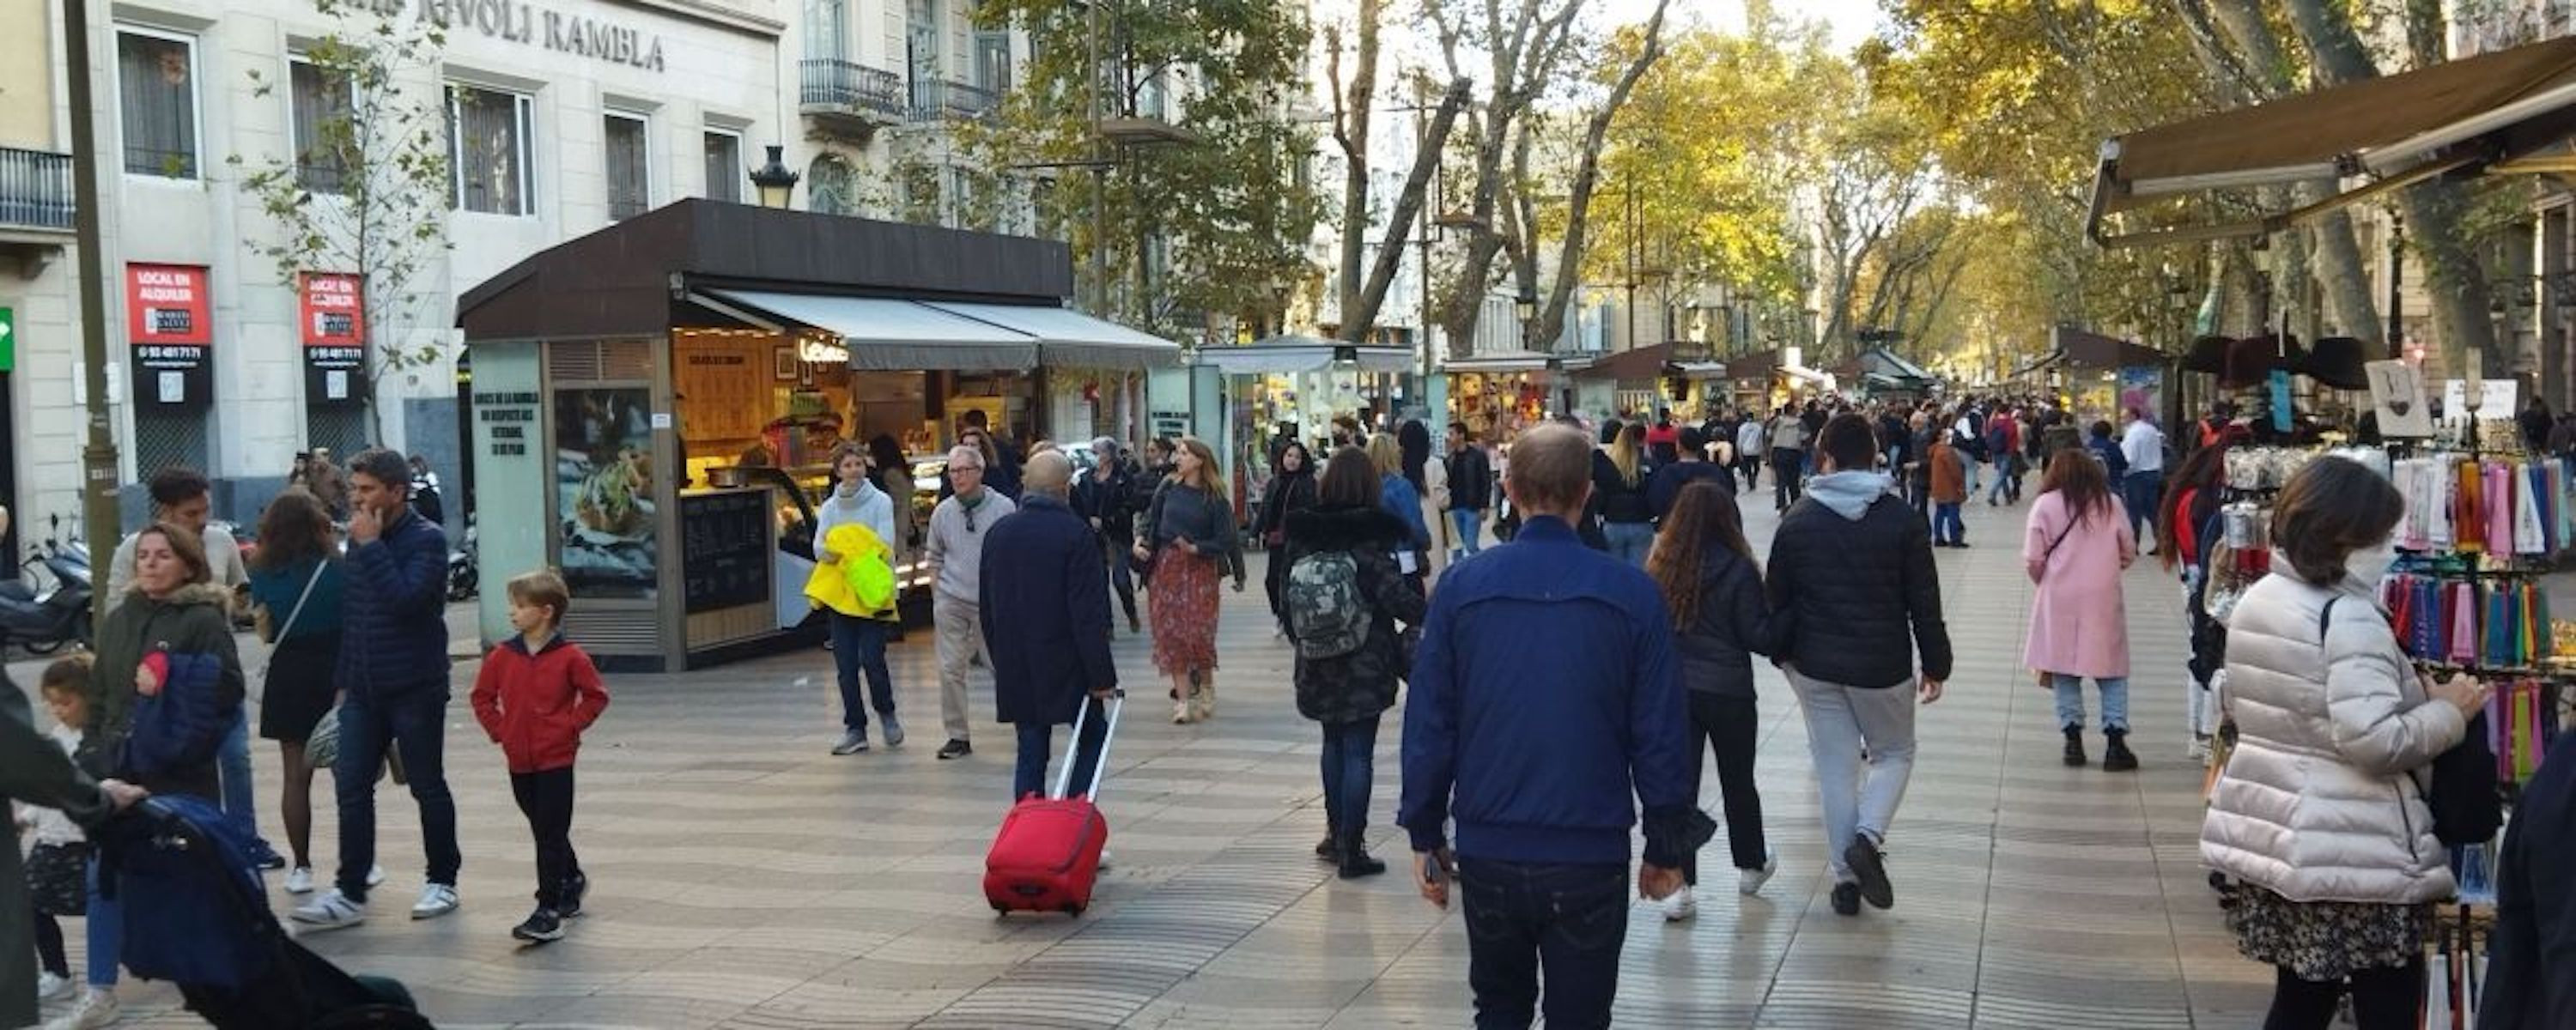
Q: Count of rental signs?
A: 2